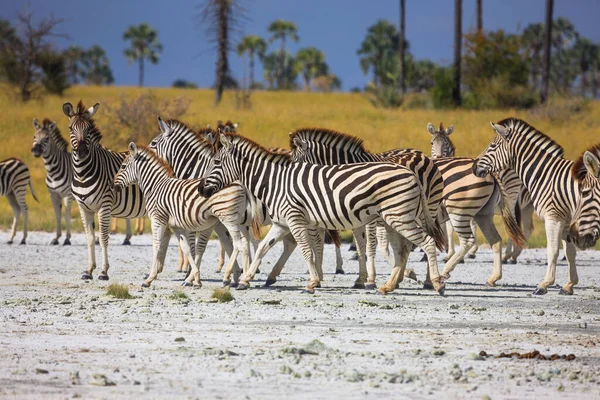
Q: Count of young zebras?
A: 1